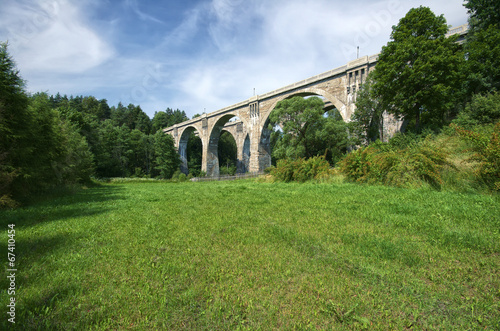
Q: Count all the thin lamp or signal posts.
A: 3